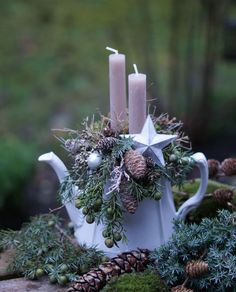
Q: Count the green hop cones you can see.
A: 0